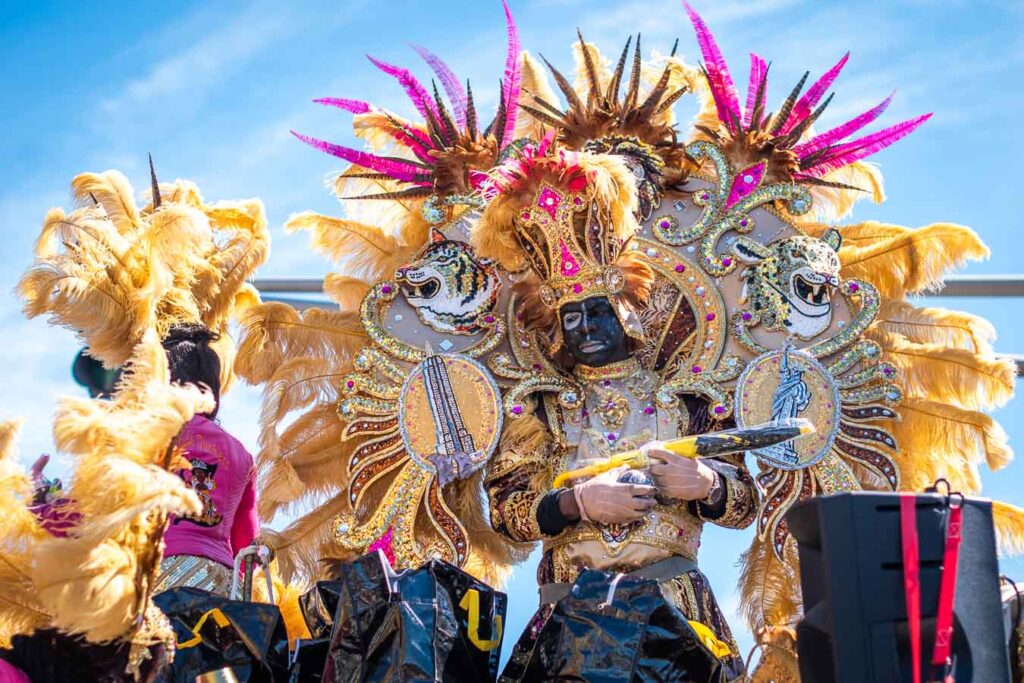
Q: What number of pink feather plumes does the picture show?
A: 10